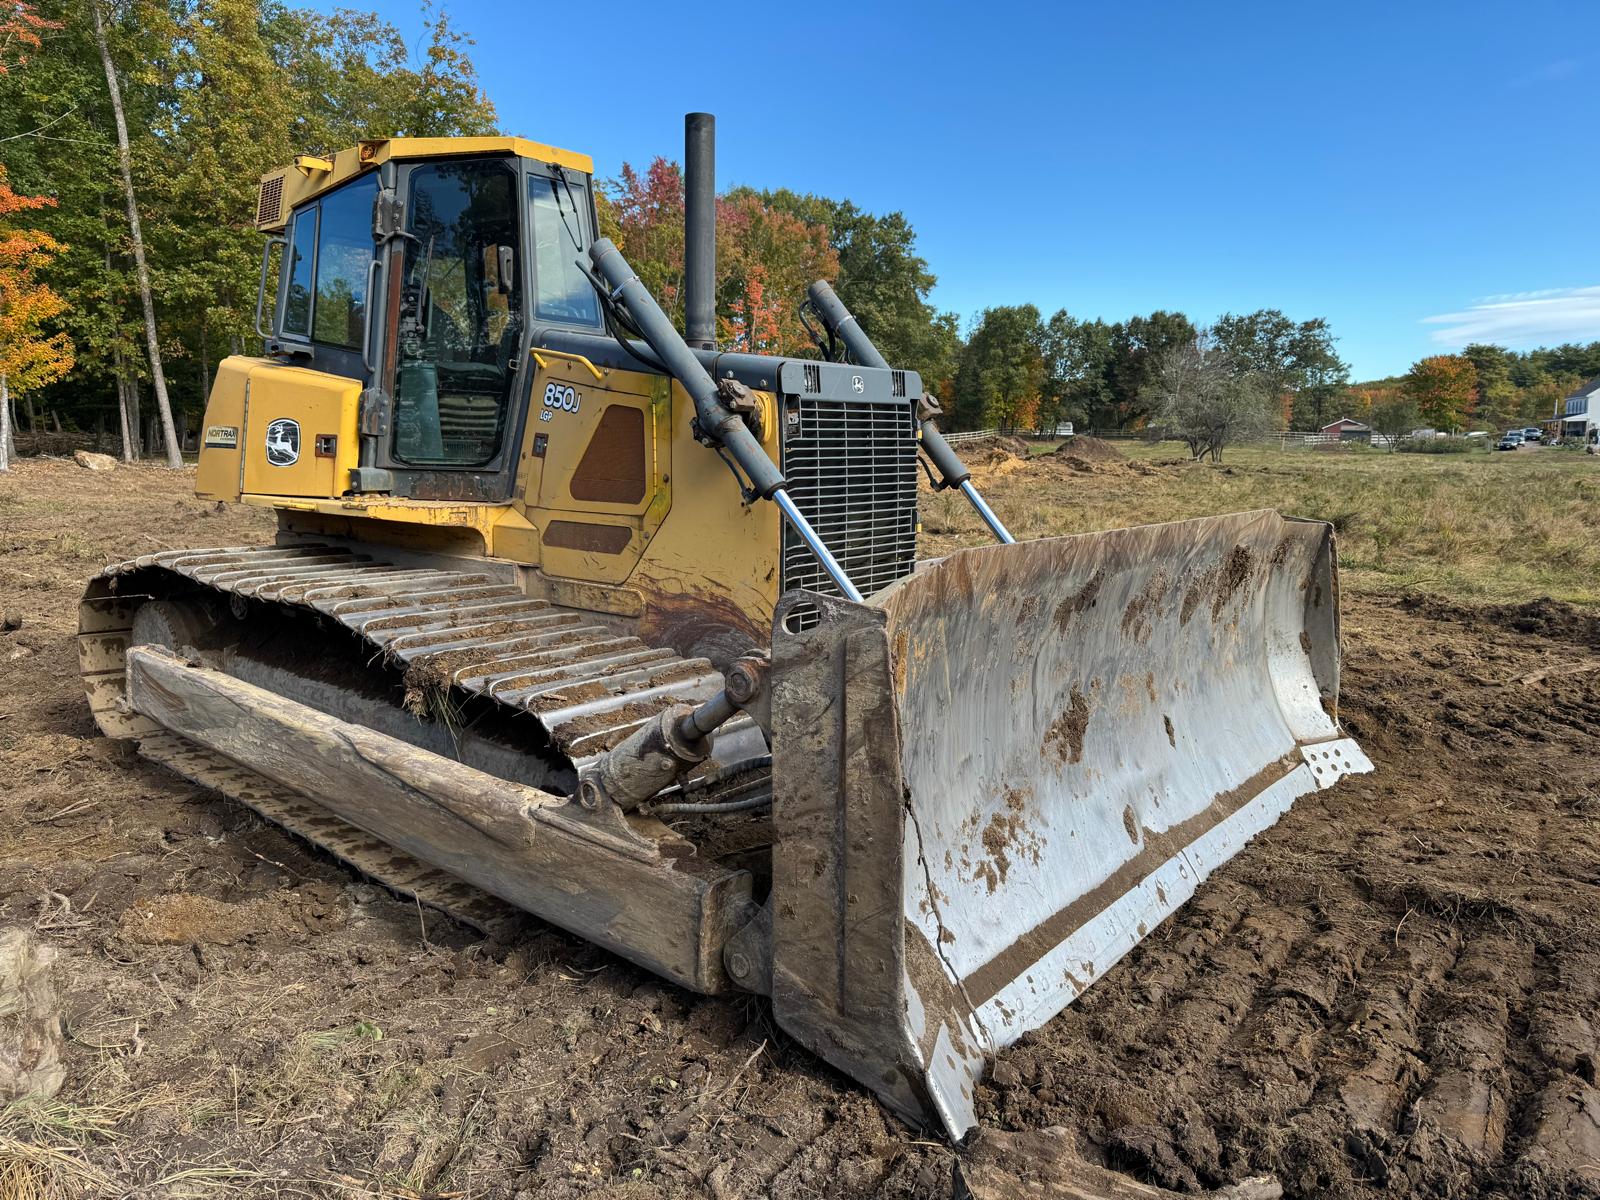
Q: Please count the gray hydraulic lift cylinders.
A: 2